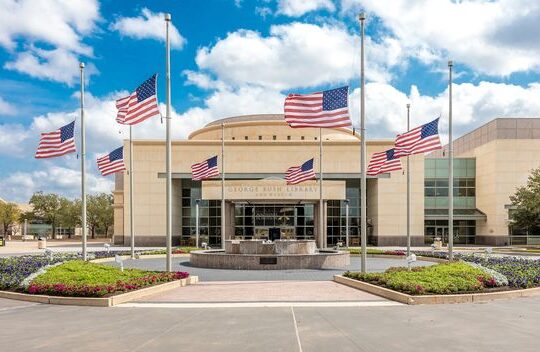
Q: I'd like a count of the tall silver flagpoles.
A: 8